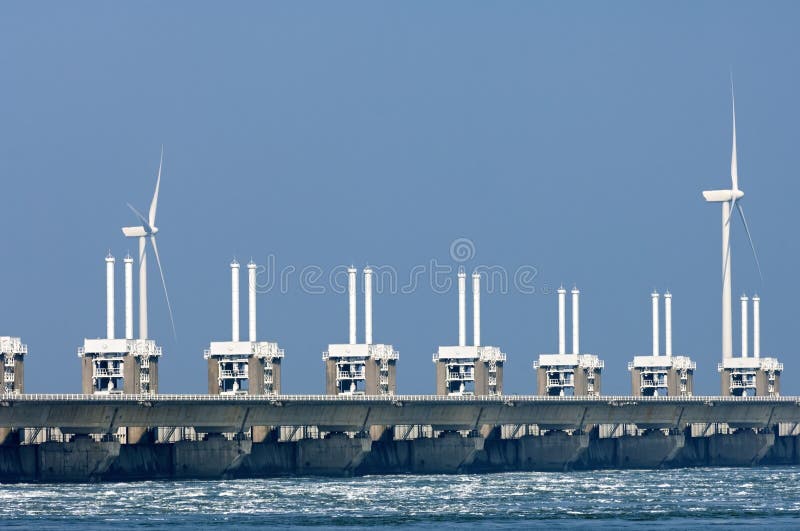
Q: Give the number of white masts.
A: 14